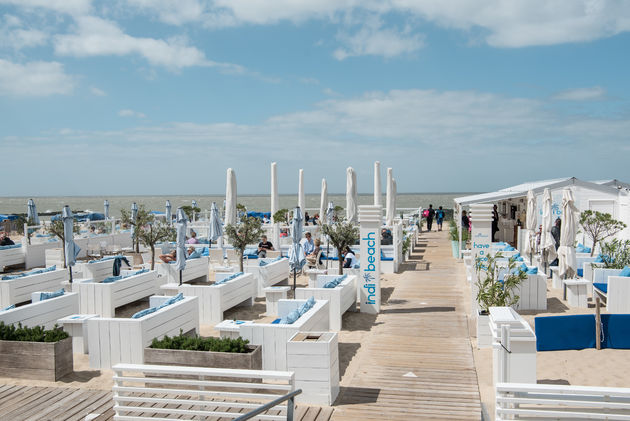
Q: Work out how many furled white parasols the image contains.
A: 11